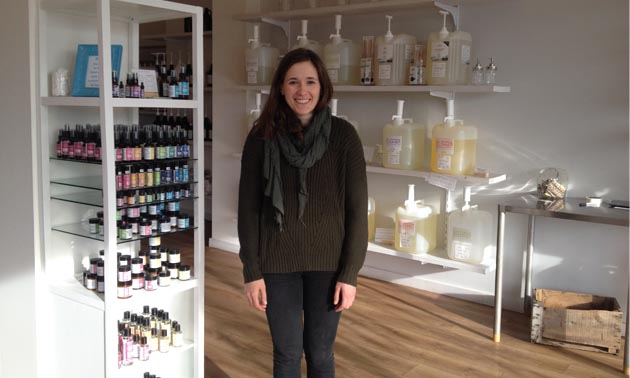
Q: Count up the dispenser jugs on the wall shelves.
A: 12